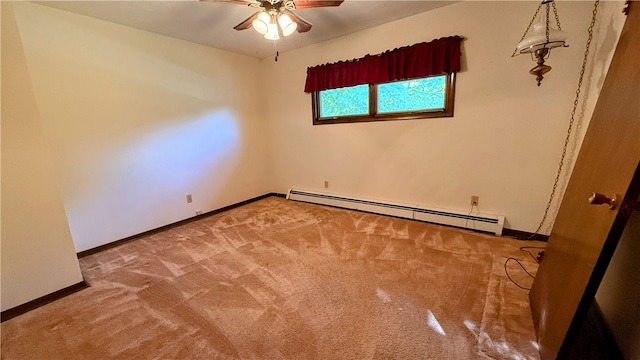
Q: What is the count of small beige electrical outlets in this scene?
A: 3